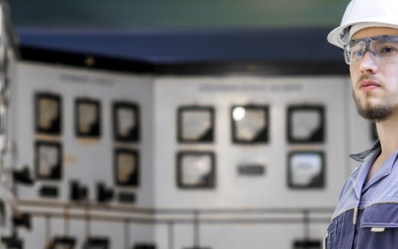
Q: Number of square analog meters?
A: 10